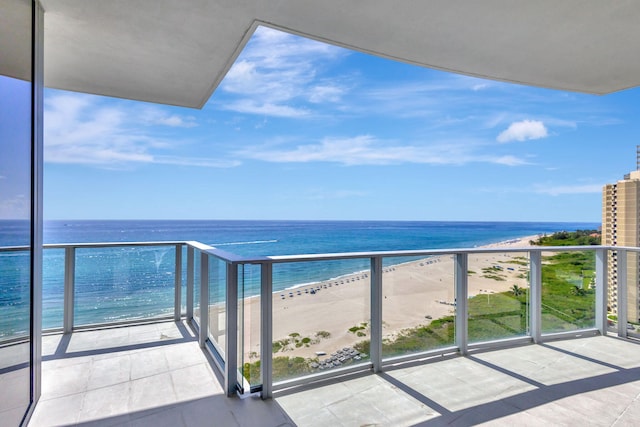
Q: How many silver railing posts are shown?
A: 11